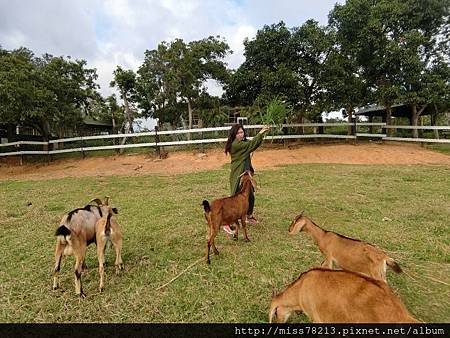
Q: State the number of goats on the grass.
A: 5